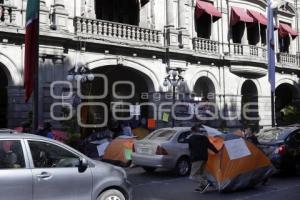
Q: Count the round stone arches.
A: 5